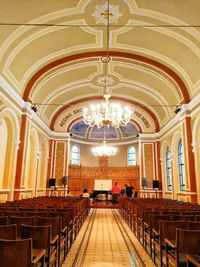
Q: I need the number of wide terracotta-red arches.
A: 2